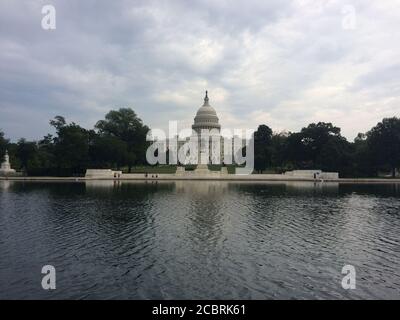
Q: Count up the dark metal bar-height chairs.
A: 0